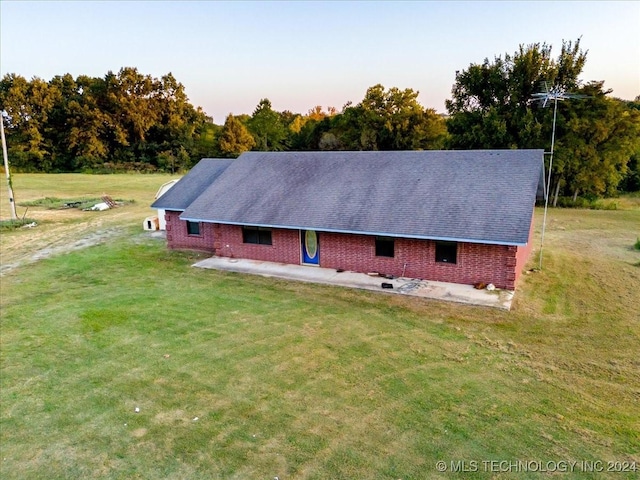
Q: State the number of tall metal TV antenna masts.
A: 1